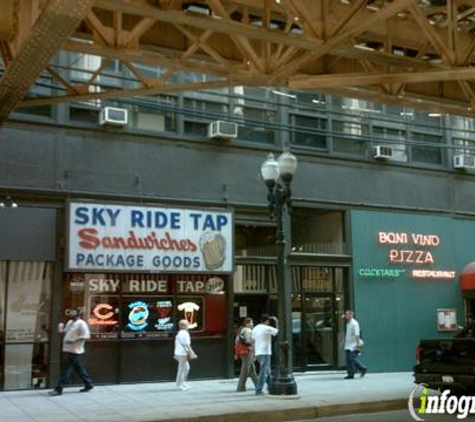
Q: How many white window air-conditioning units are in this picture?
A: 4